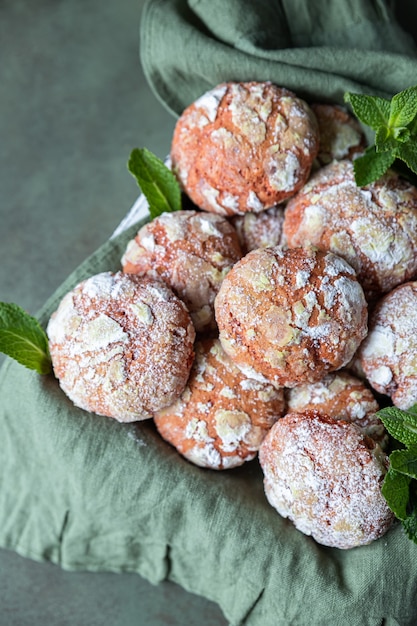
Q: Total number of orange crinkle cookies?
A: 11